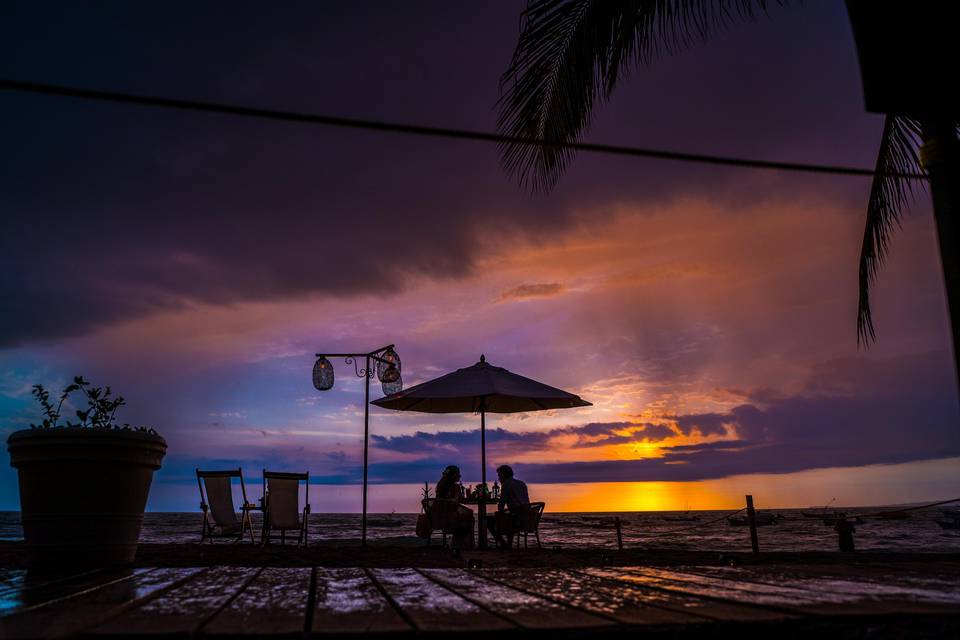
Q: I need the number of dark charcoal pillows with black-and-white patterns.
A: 0